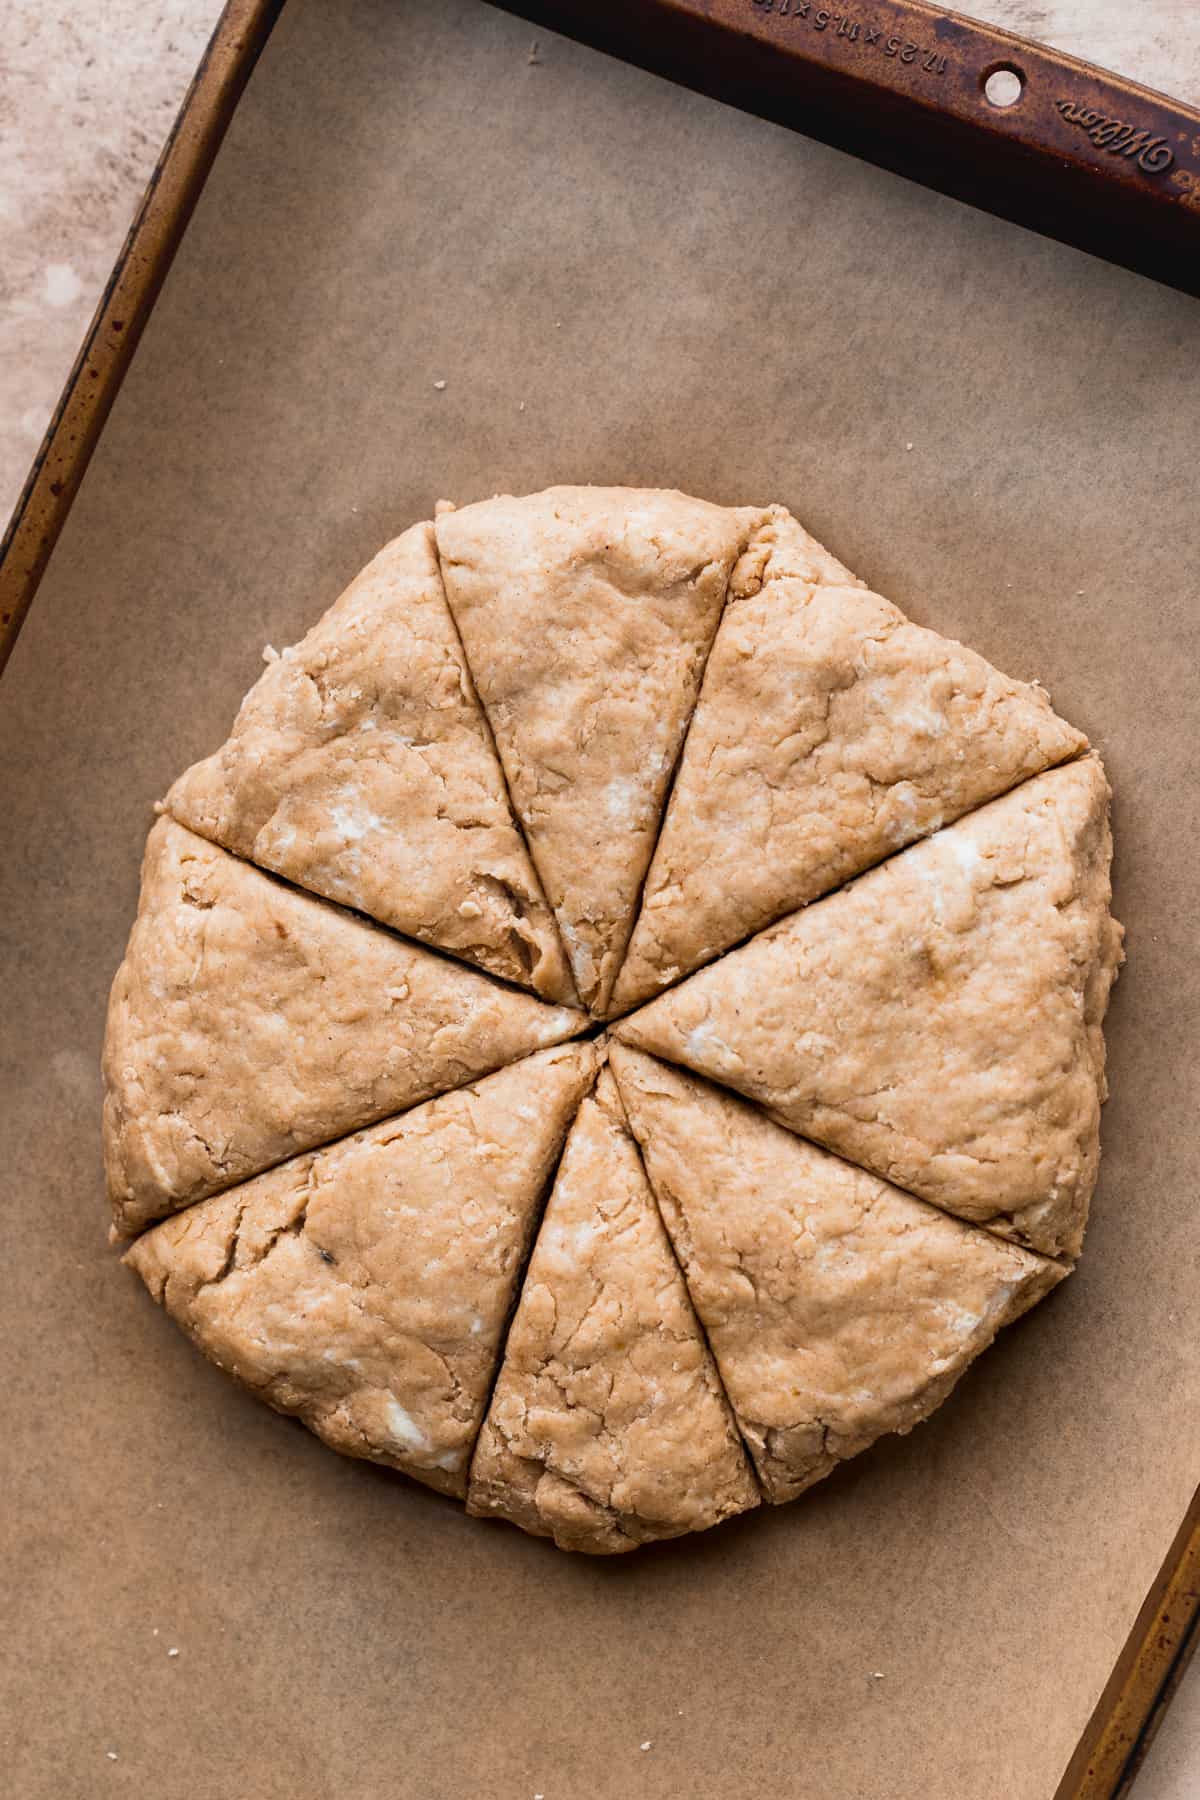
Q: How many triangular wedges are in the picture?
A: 8